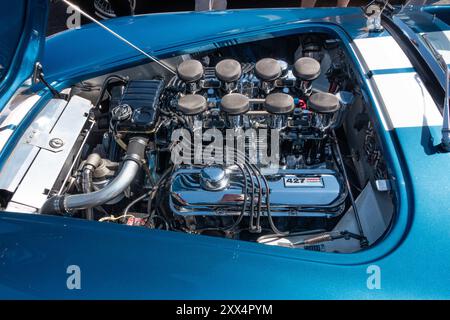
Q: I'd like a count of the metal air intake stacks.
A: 8